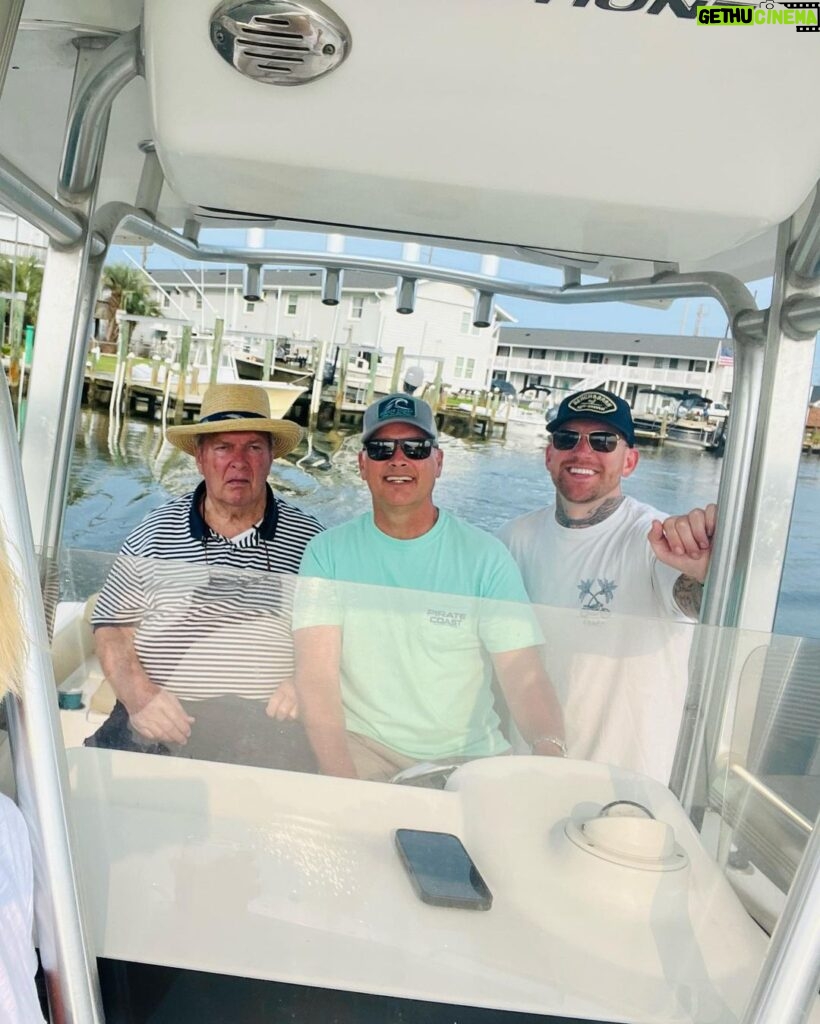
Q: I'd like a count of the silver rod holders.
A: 4